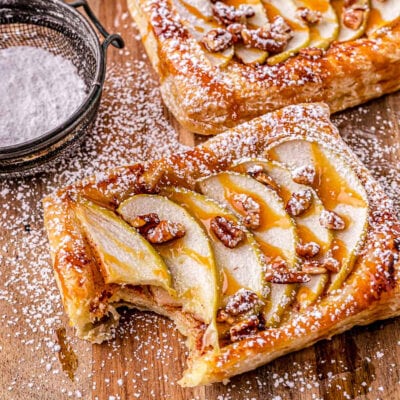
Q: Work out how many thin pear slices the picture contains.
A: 12